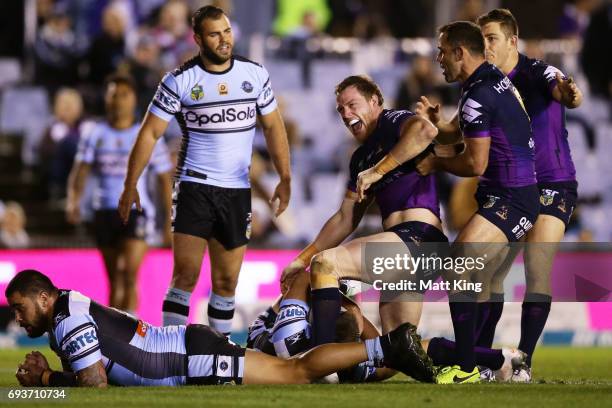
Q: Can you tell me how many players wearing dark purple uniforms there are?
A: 3